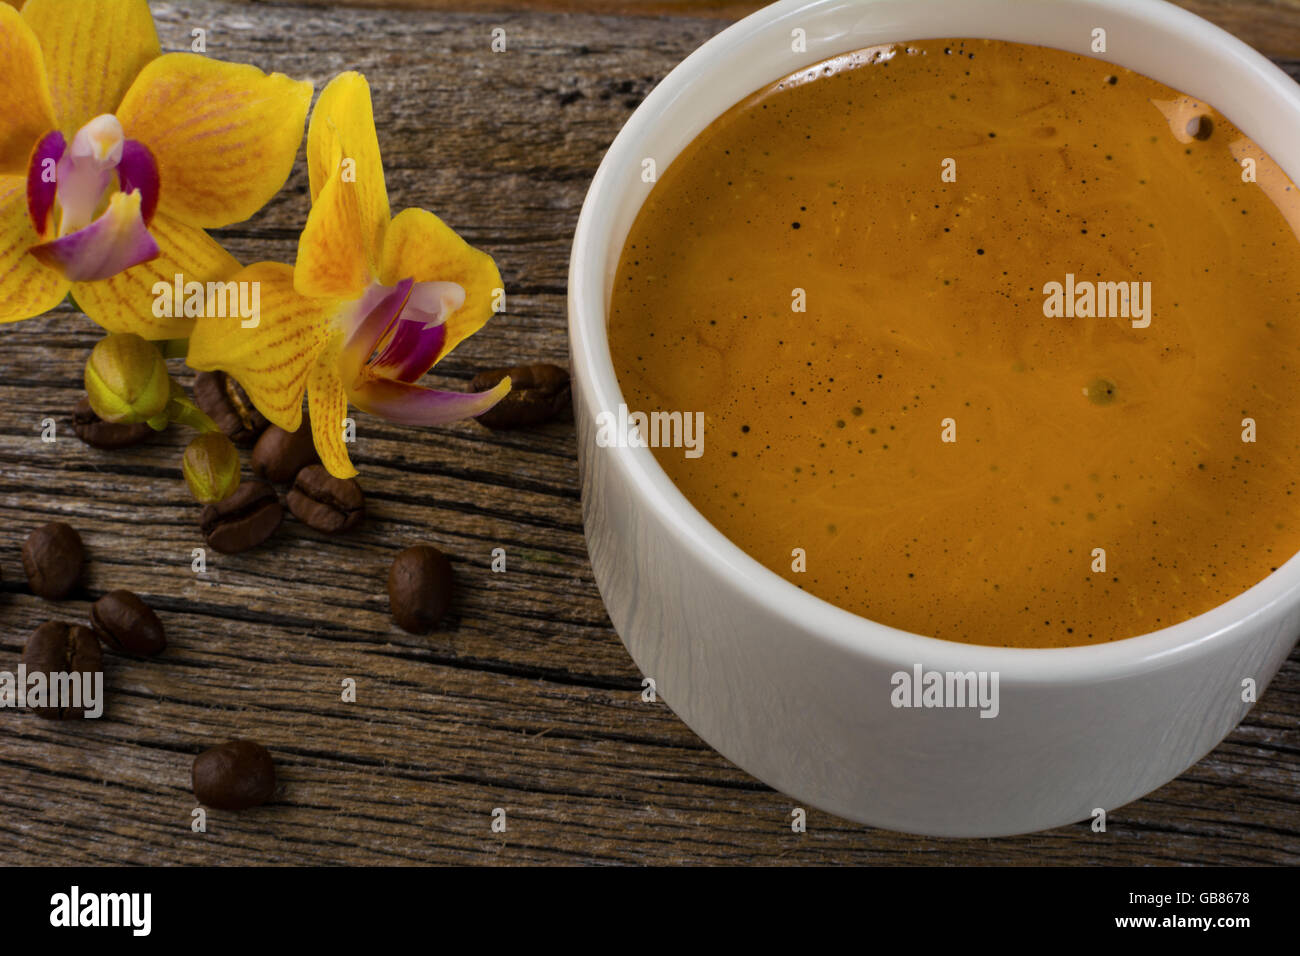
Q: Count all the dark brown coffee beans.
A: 11